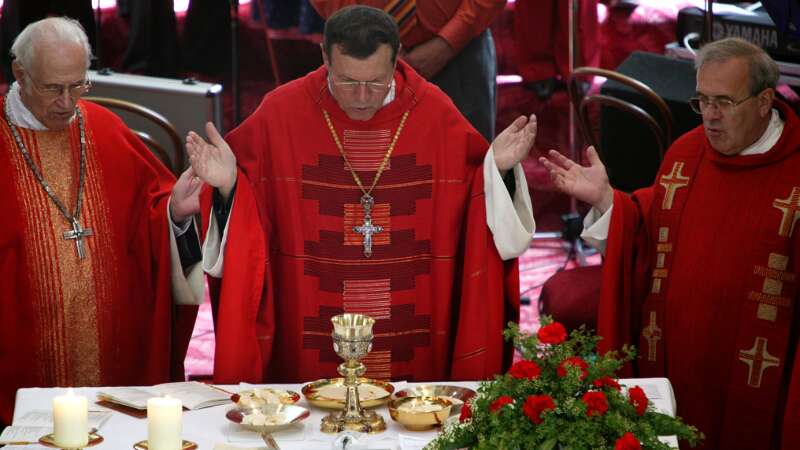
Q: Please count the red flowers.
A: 10